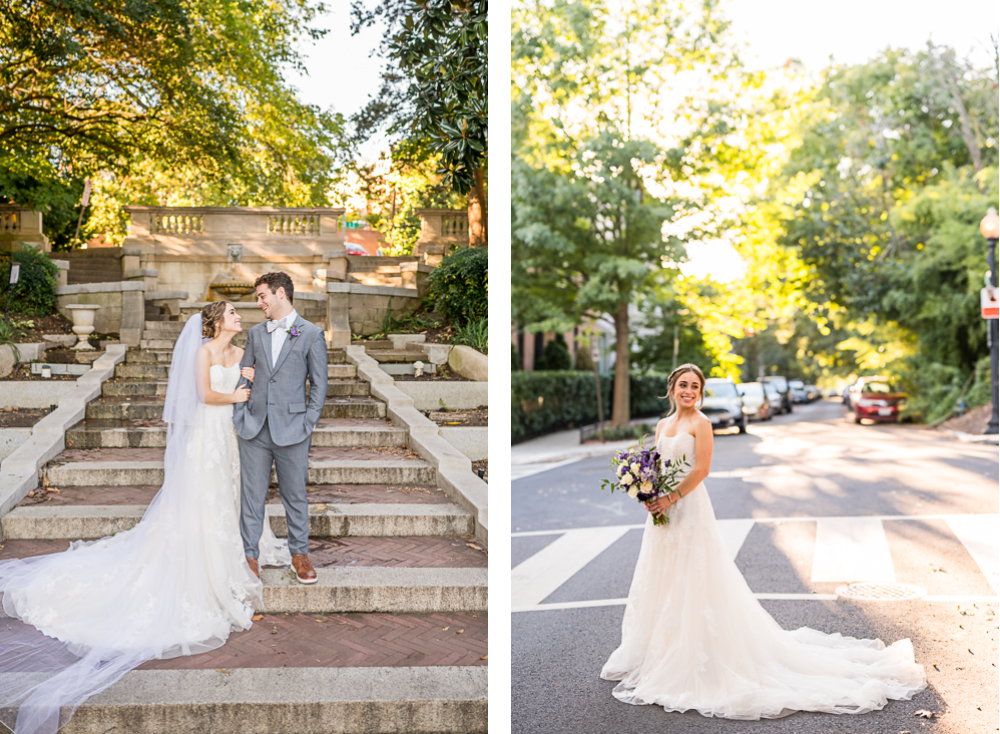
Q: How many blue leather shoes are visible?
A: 0